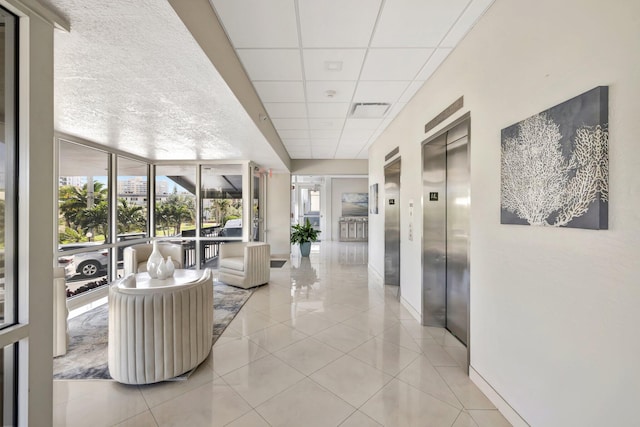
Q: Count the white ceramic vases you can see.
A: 3